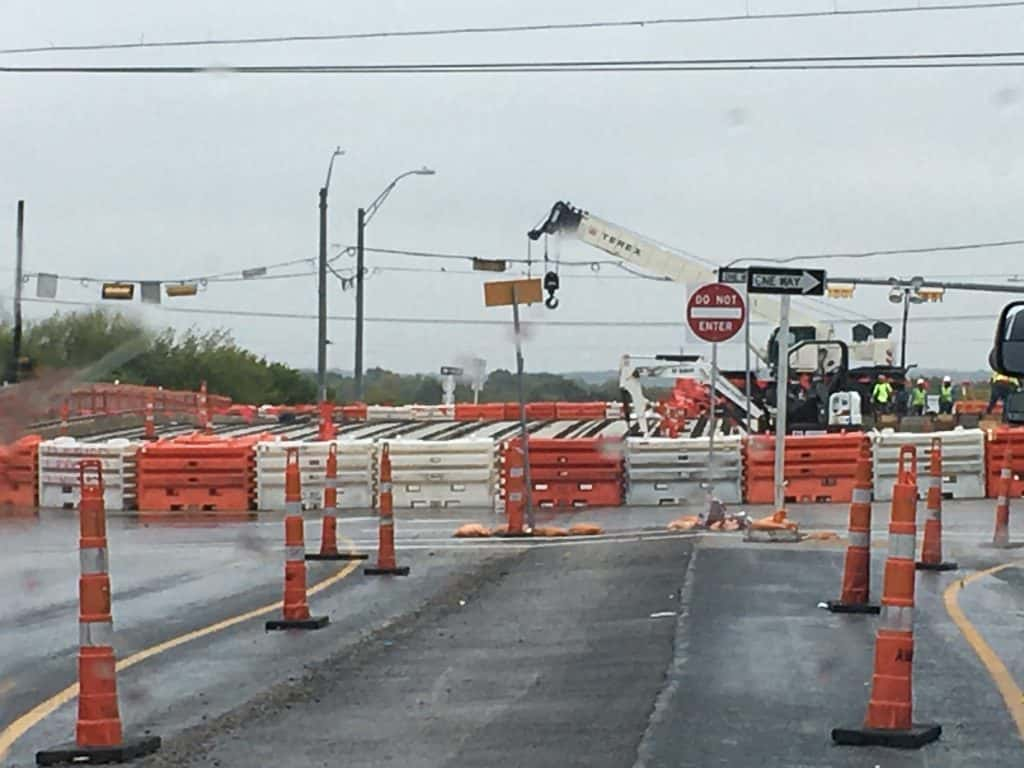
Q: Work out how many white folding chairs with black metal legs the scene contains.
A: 0